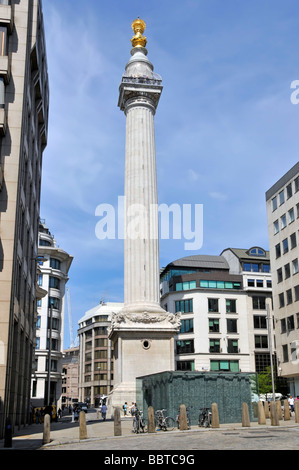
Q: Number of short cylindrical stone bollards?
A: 13